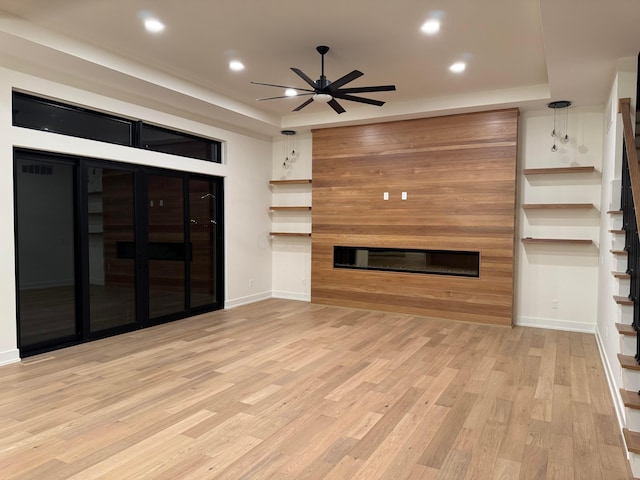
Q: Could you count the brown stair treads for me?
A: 9